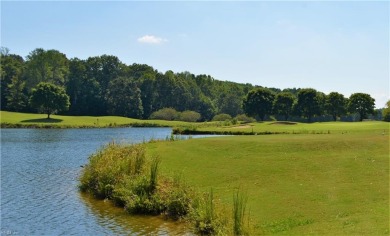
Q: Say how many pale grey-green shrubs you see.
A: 4